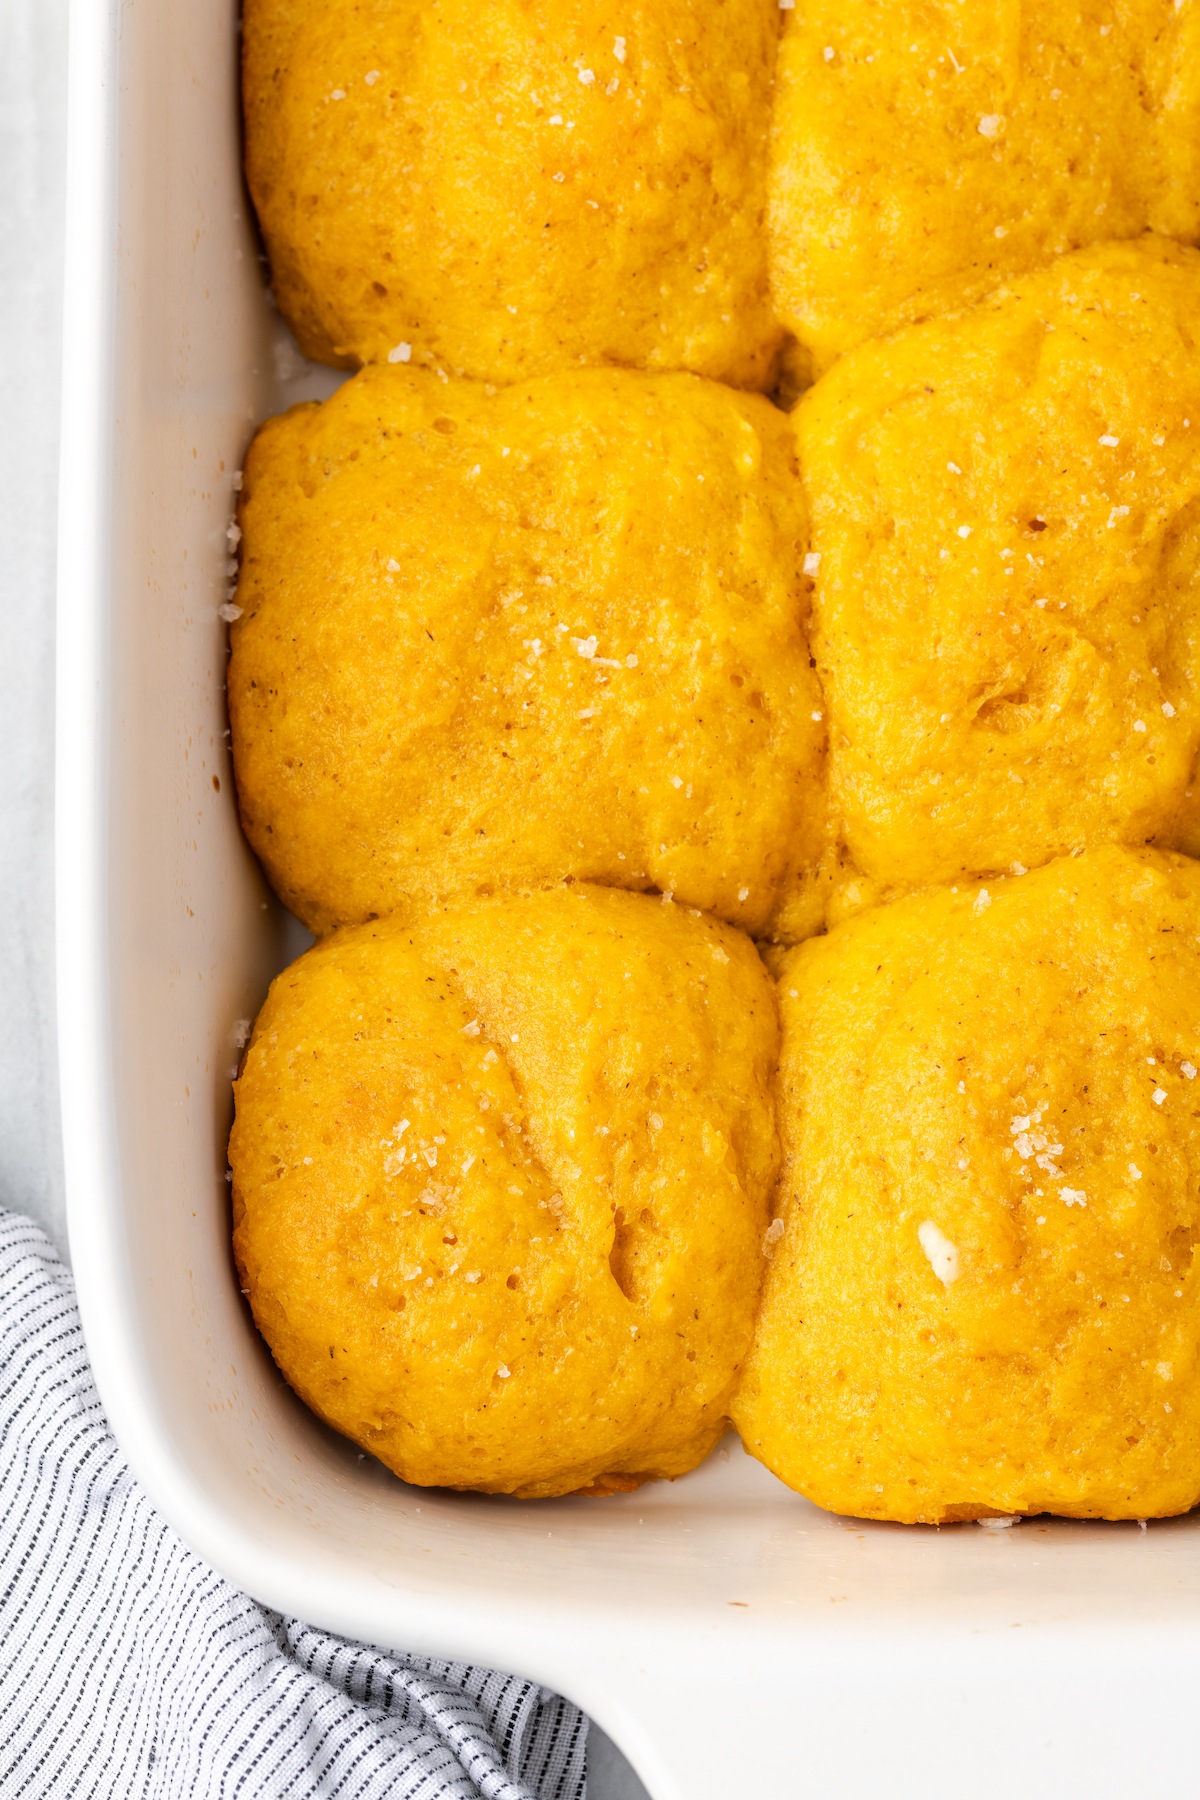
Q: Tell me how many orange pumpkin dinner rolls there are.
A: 6